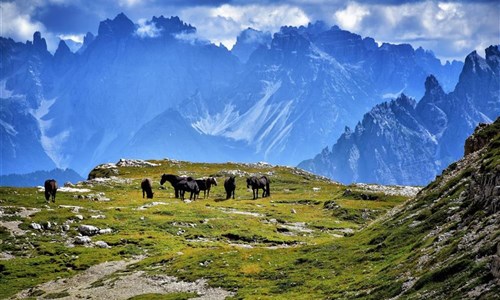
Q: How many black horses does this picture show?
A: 7